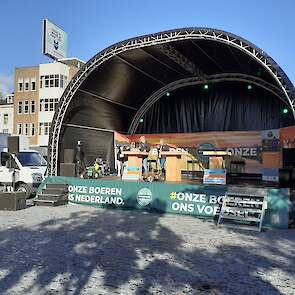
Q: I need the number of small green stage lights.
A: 5